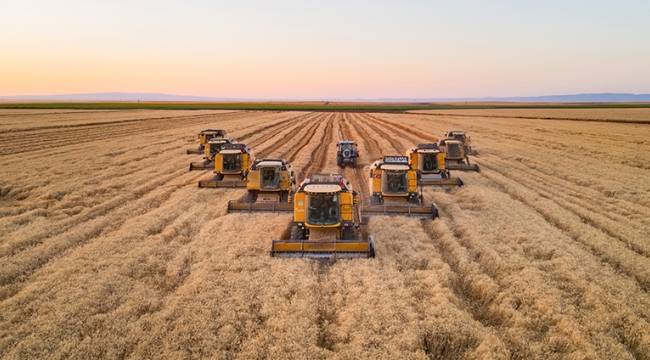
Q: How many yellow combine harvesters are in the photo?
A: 9